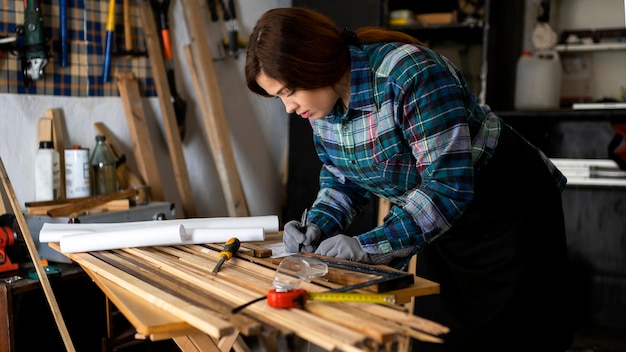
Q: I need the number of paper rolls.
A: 3